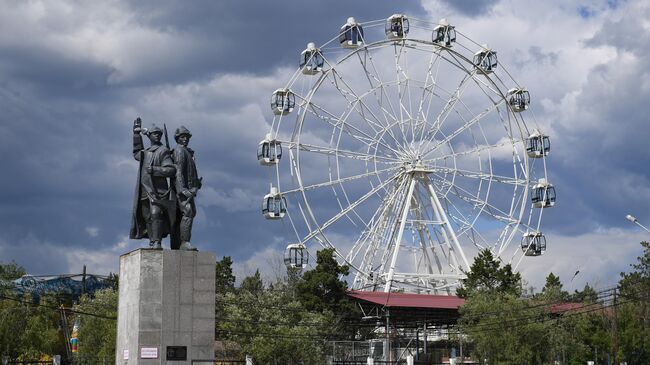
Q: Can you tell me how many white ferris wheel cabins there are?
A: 13